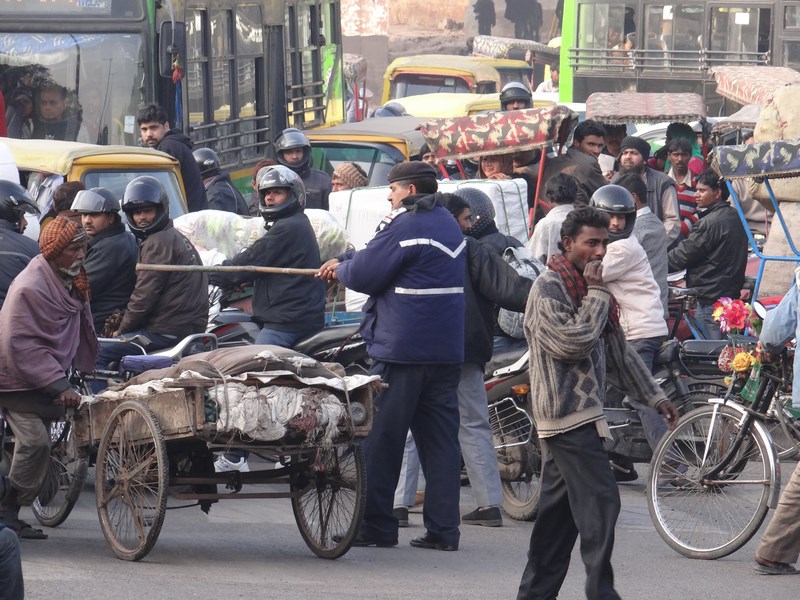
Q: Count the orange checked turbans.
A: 1